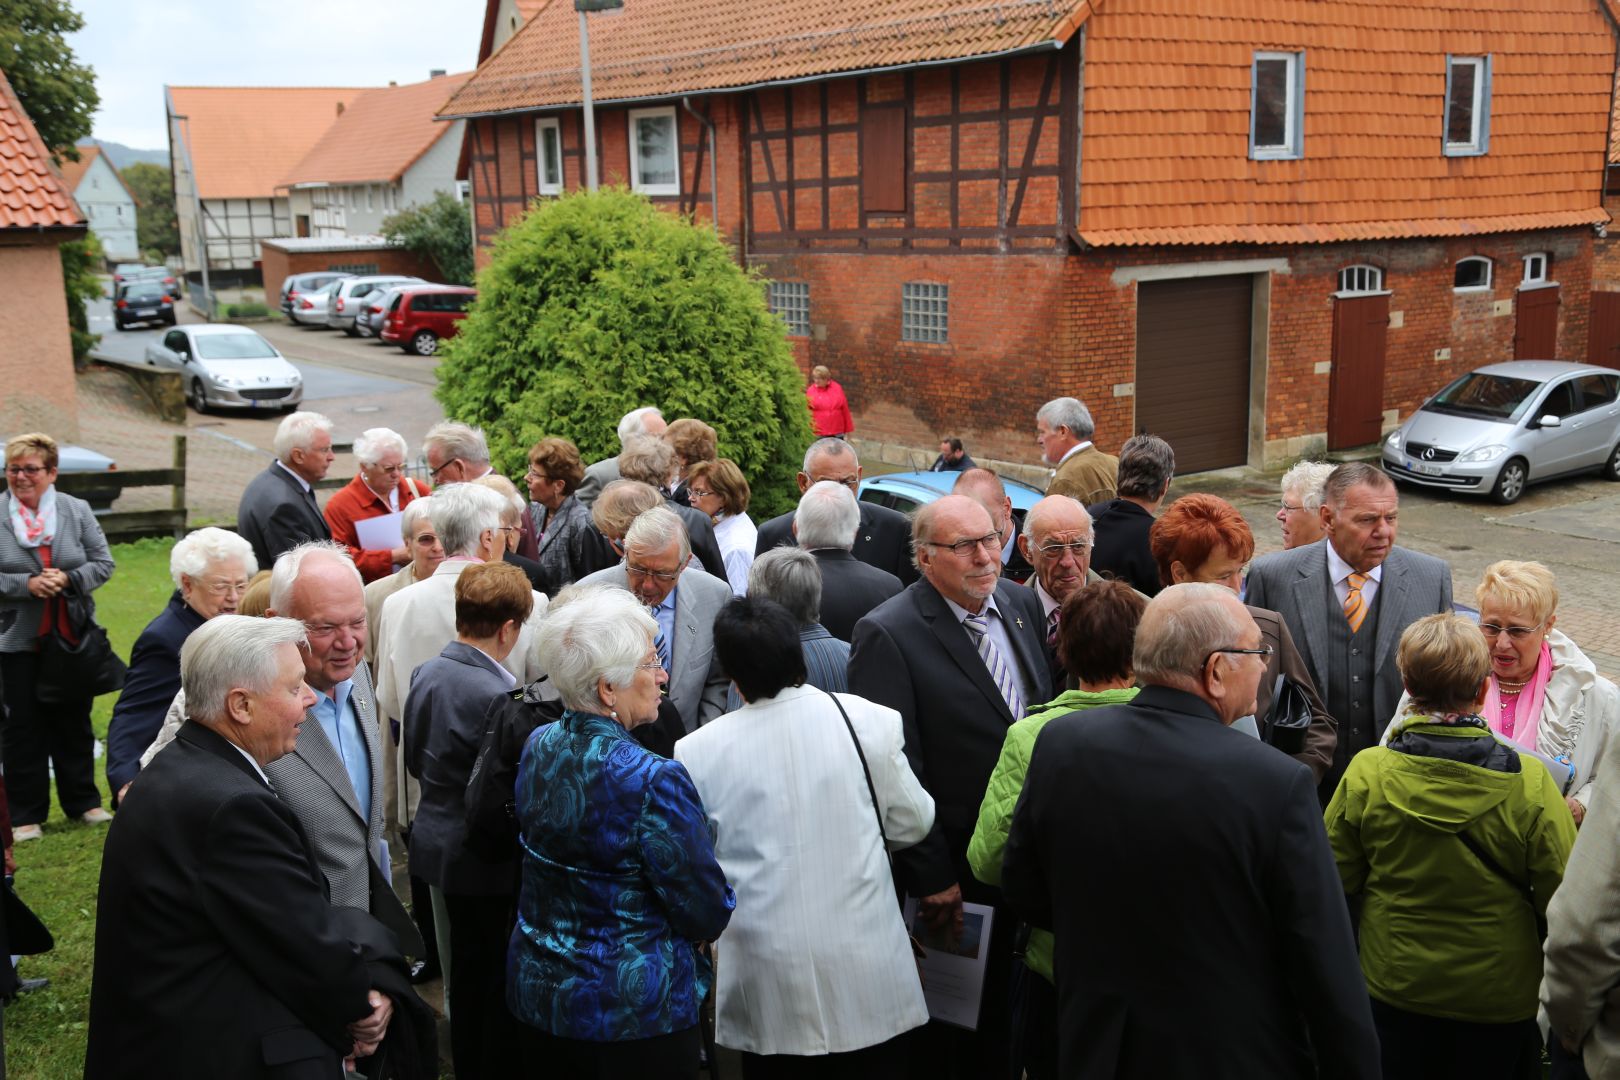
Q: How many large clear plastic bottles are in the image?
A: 0